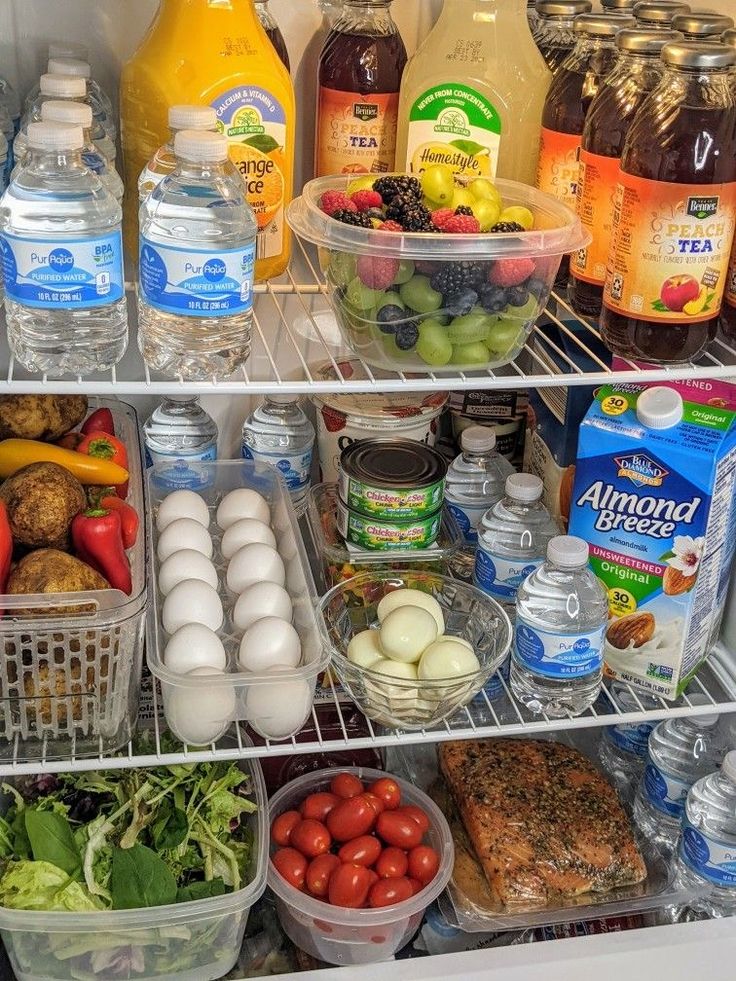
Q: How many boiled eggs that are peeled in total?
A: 6